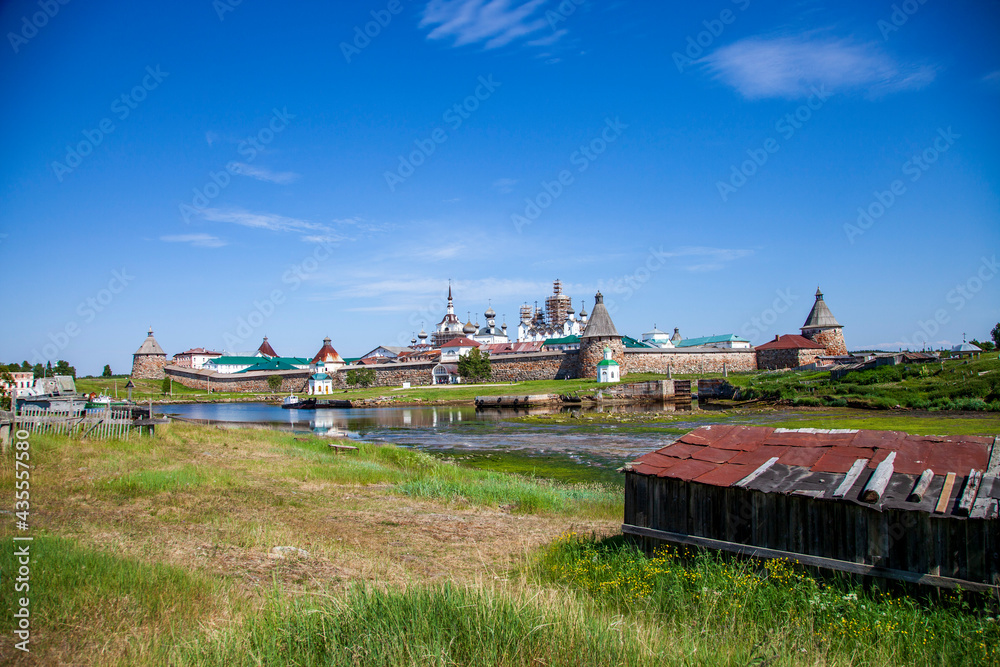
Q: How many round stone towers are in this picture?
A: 3